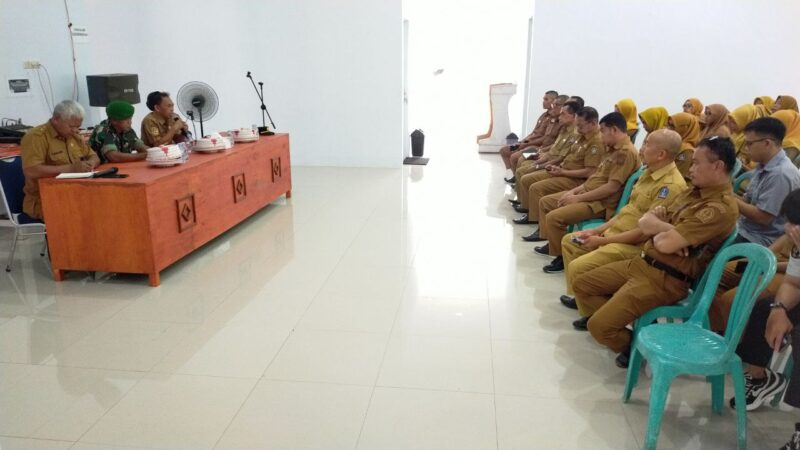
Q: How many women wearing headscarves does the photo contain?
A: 9